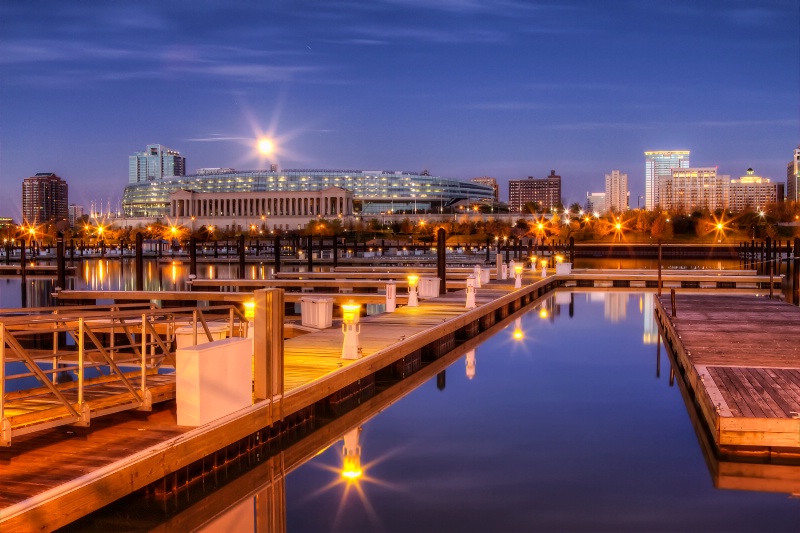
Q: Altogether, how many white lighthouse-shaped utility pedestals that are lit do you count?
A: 7